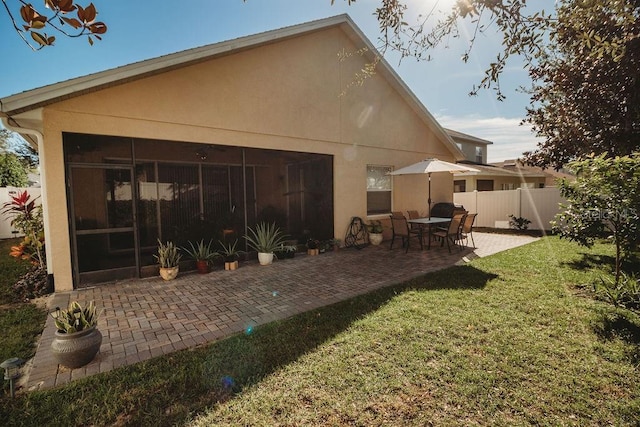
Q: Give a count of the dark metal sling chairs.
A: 6